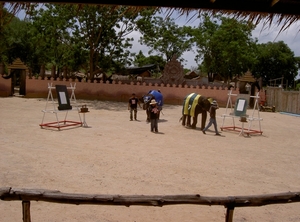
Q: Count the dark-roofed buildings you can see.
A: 1